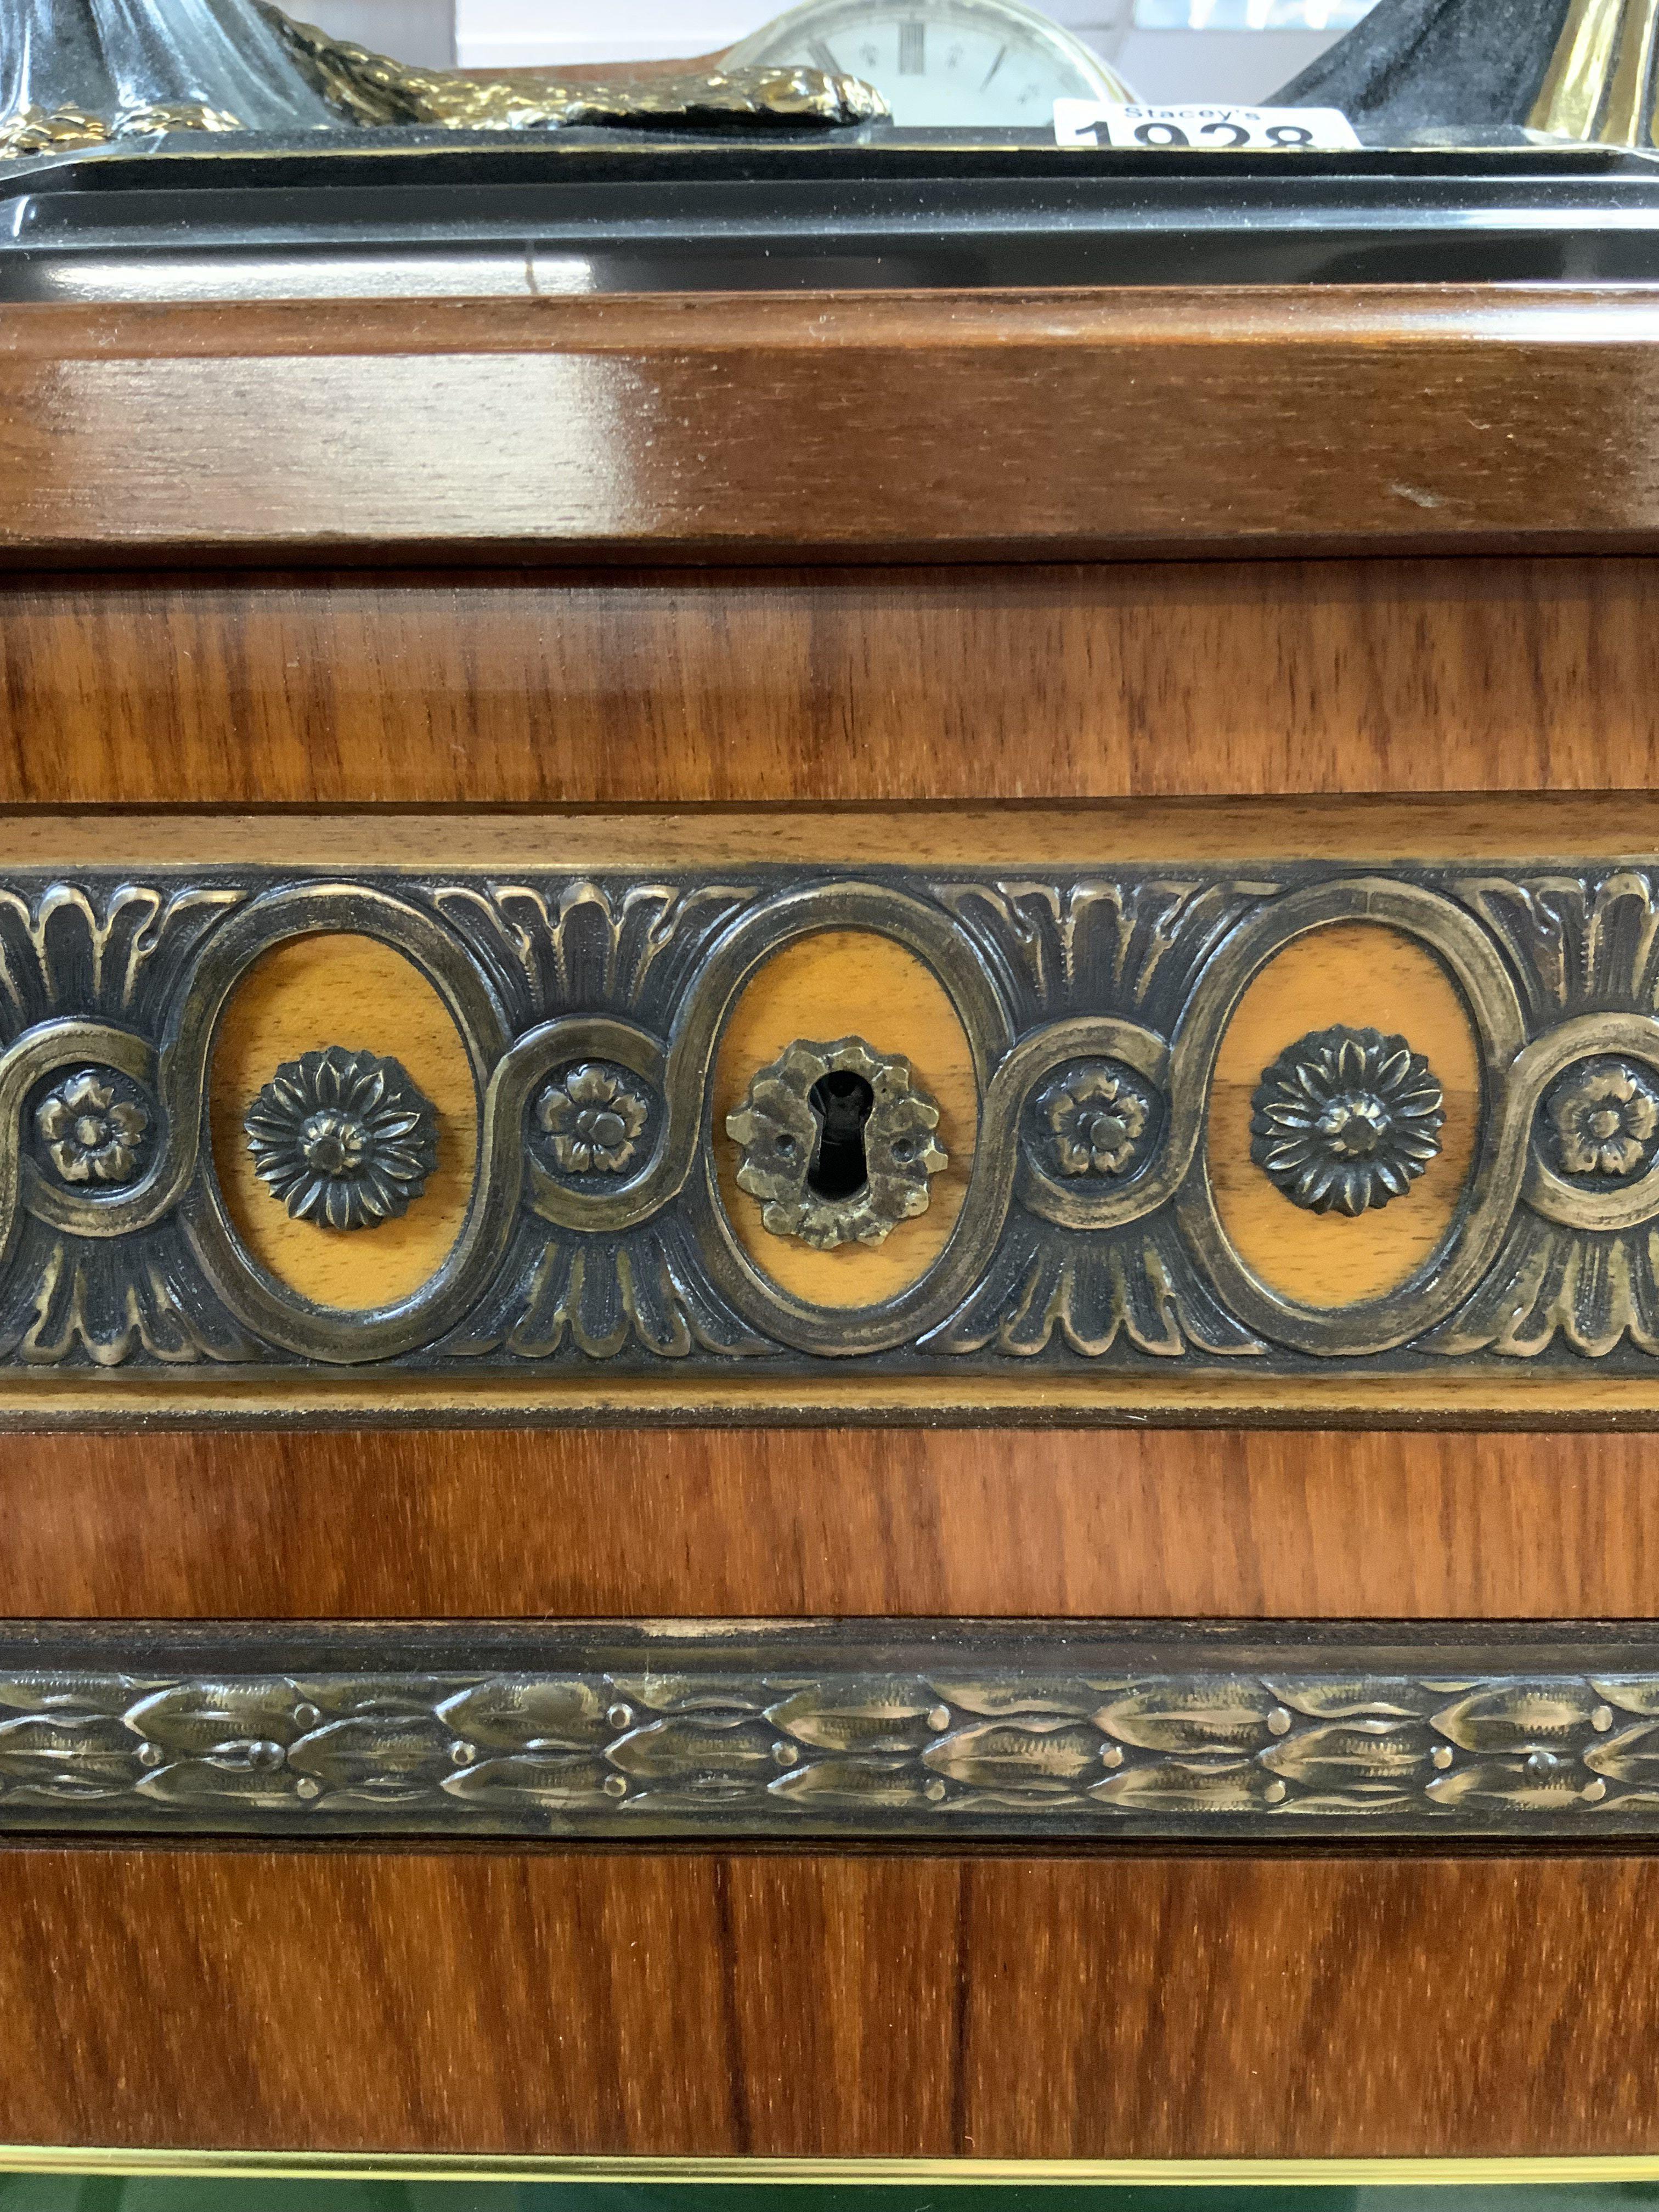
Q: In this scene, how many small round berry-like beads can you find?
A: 15